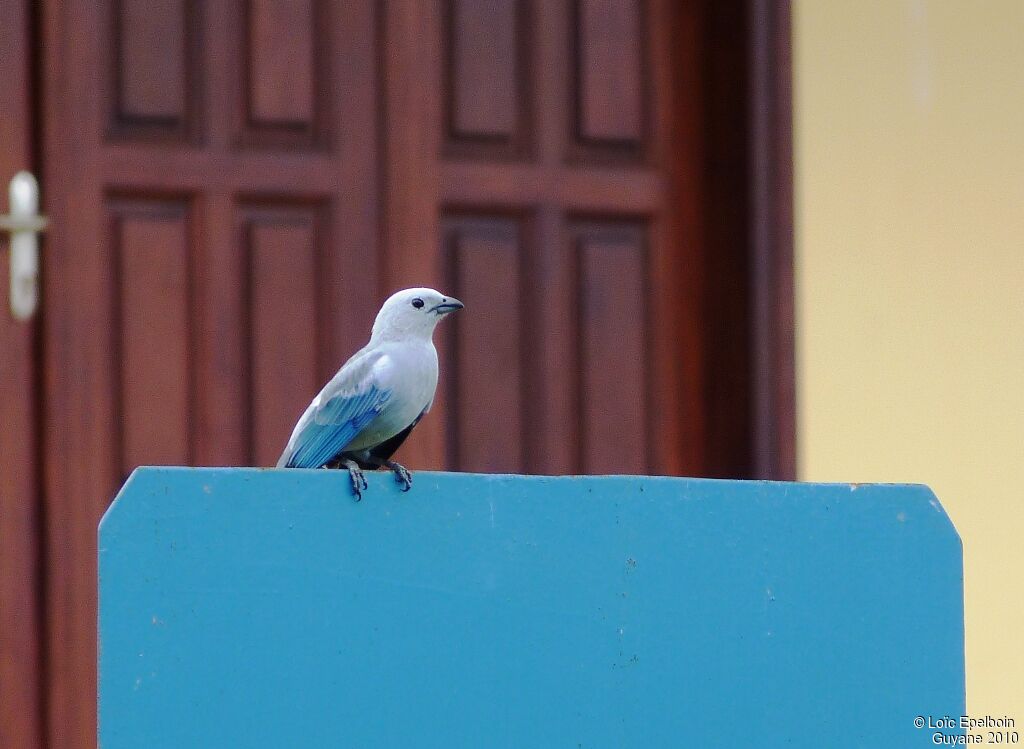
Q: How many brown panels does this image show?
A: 8